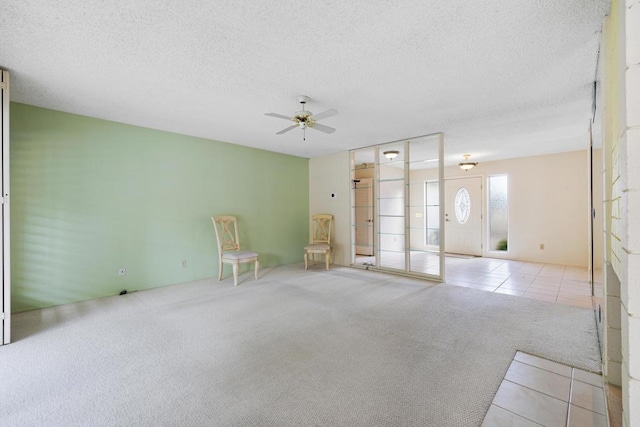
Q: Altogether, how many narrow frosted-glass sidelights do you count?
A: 2